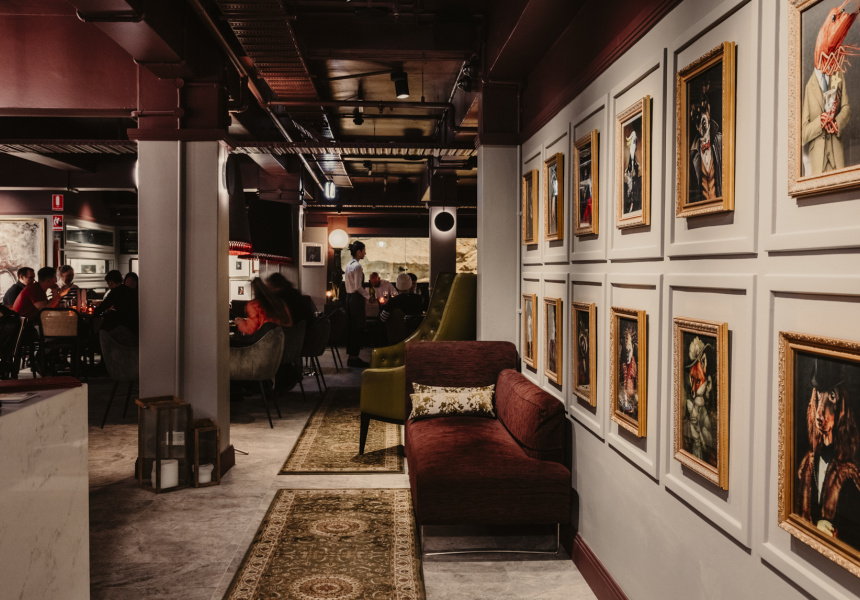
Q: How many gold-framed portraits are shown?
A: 12